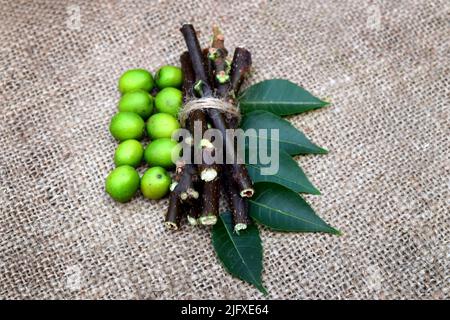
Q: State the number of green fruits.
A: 10